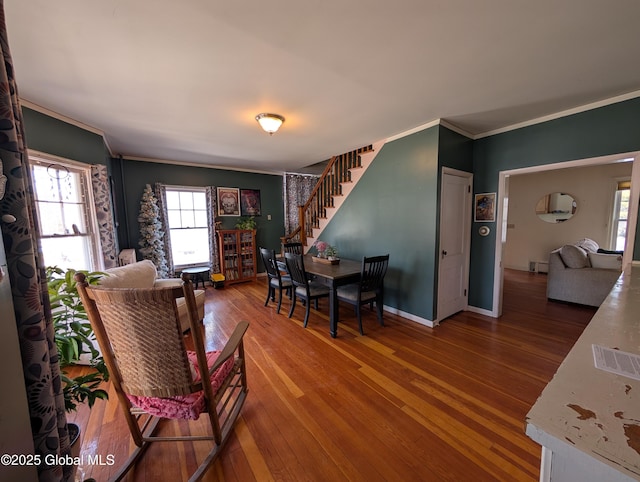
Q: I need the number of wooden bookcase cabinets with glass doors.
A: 1